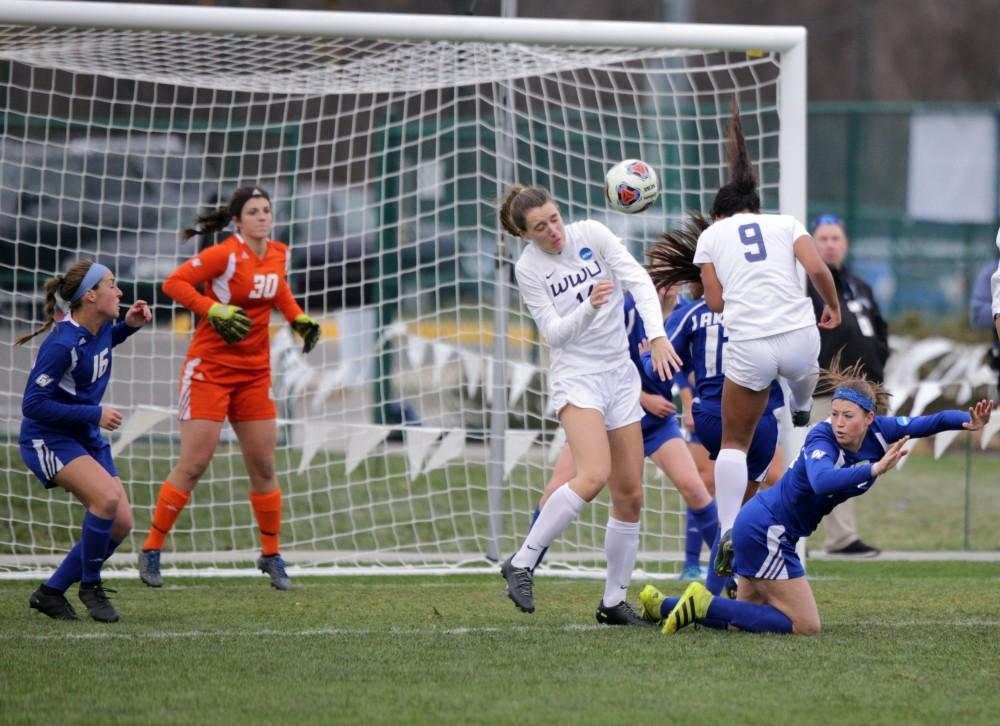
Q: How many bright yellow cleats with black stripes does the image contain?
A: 2